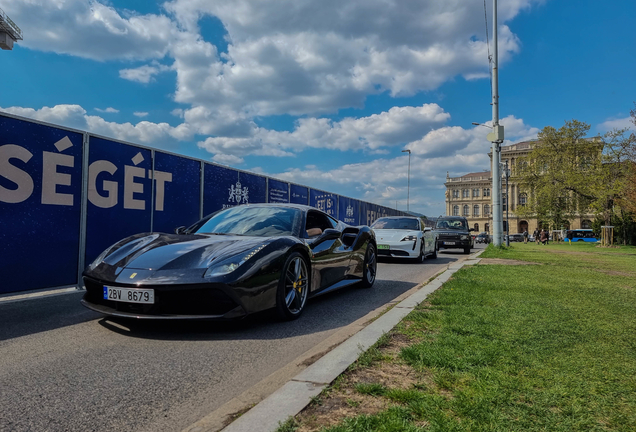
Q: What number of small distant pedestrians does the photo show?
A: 5